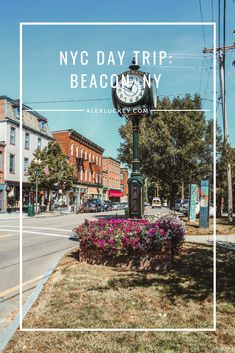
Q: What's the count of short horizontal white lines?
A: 2